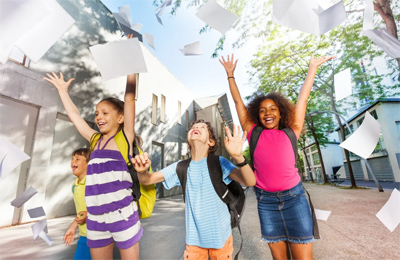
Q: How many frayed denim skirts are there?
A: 1